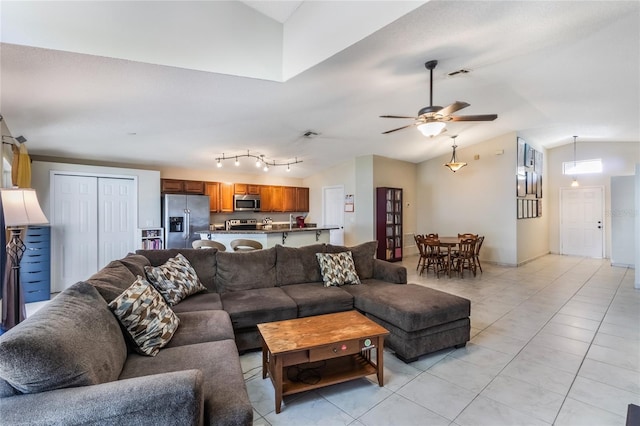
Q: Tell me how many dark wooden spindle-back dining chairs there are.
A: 6